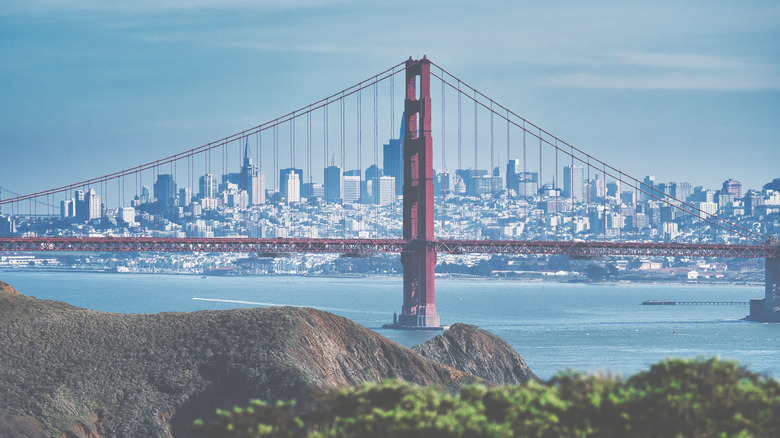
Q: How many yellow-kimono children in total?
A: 0